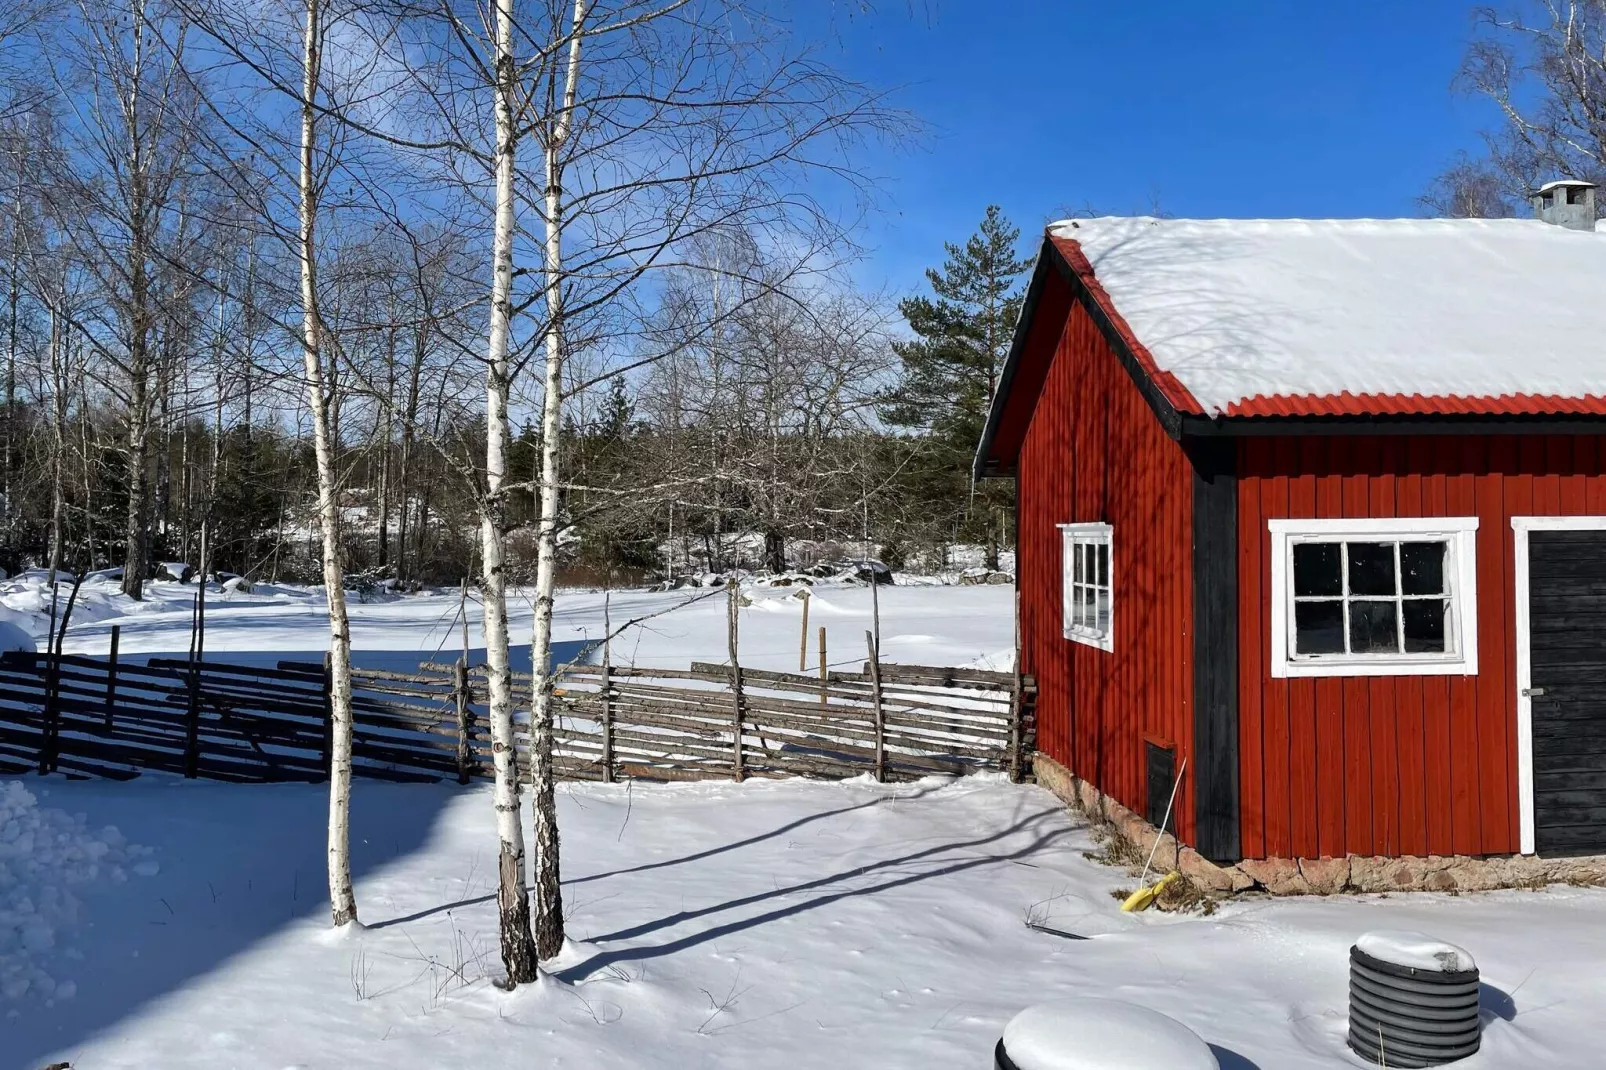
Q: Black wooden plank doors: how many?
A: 1